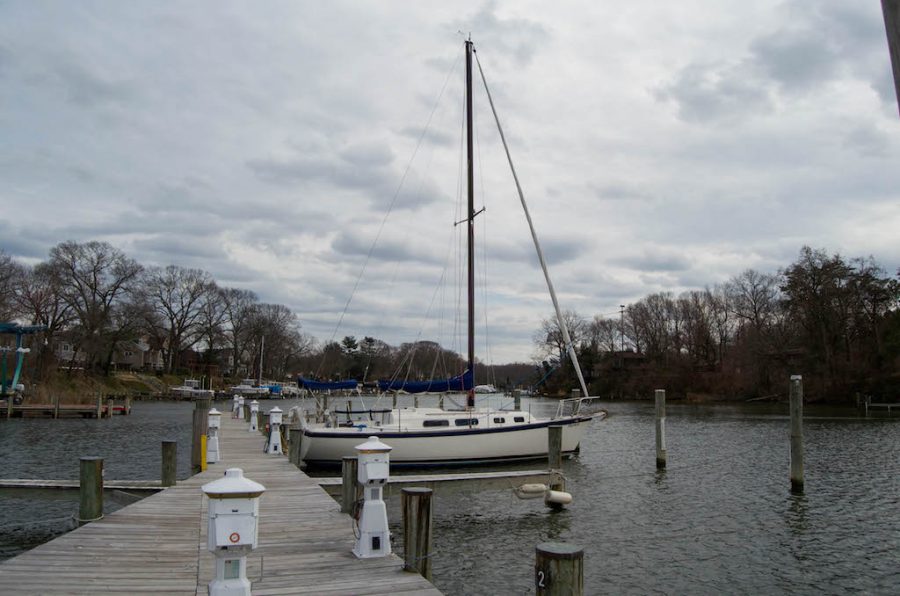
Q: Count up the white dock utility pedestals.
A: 7